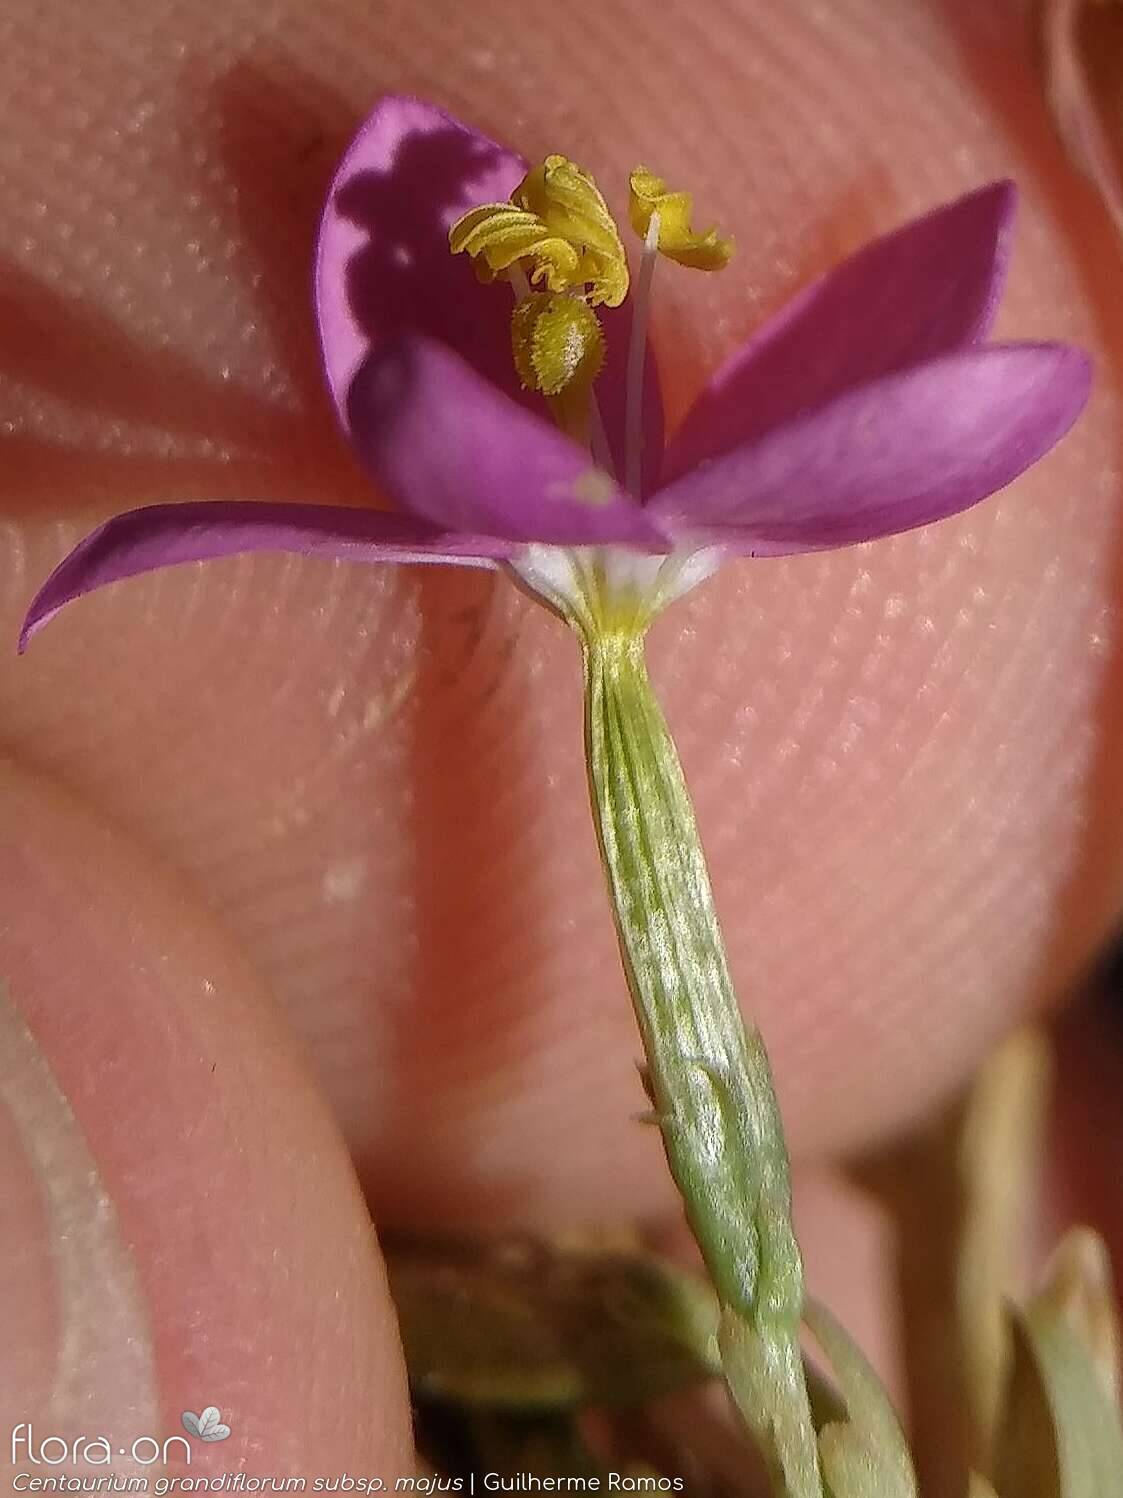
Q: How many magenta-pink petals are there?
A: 5